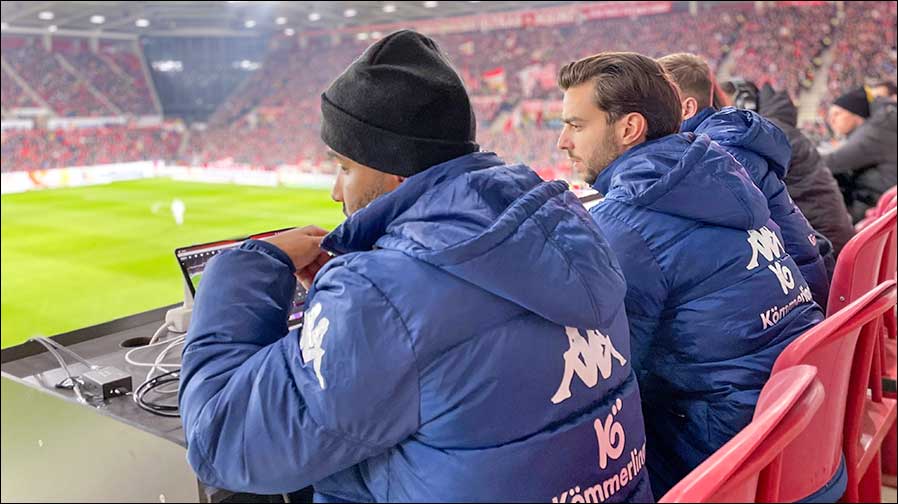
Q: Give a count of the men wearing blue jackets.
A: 3